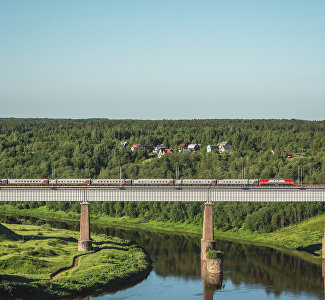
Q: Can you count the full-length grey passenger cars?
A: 6